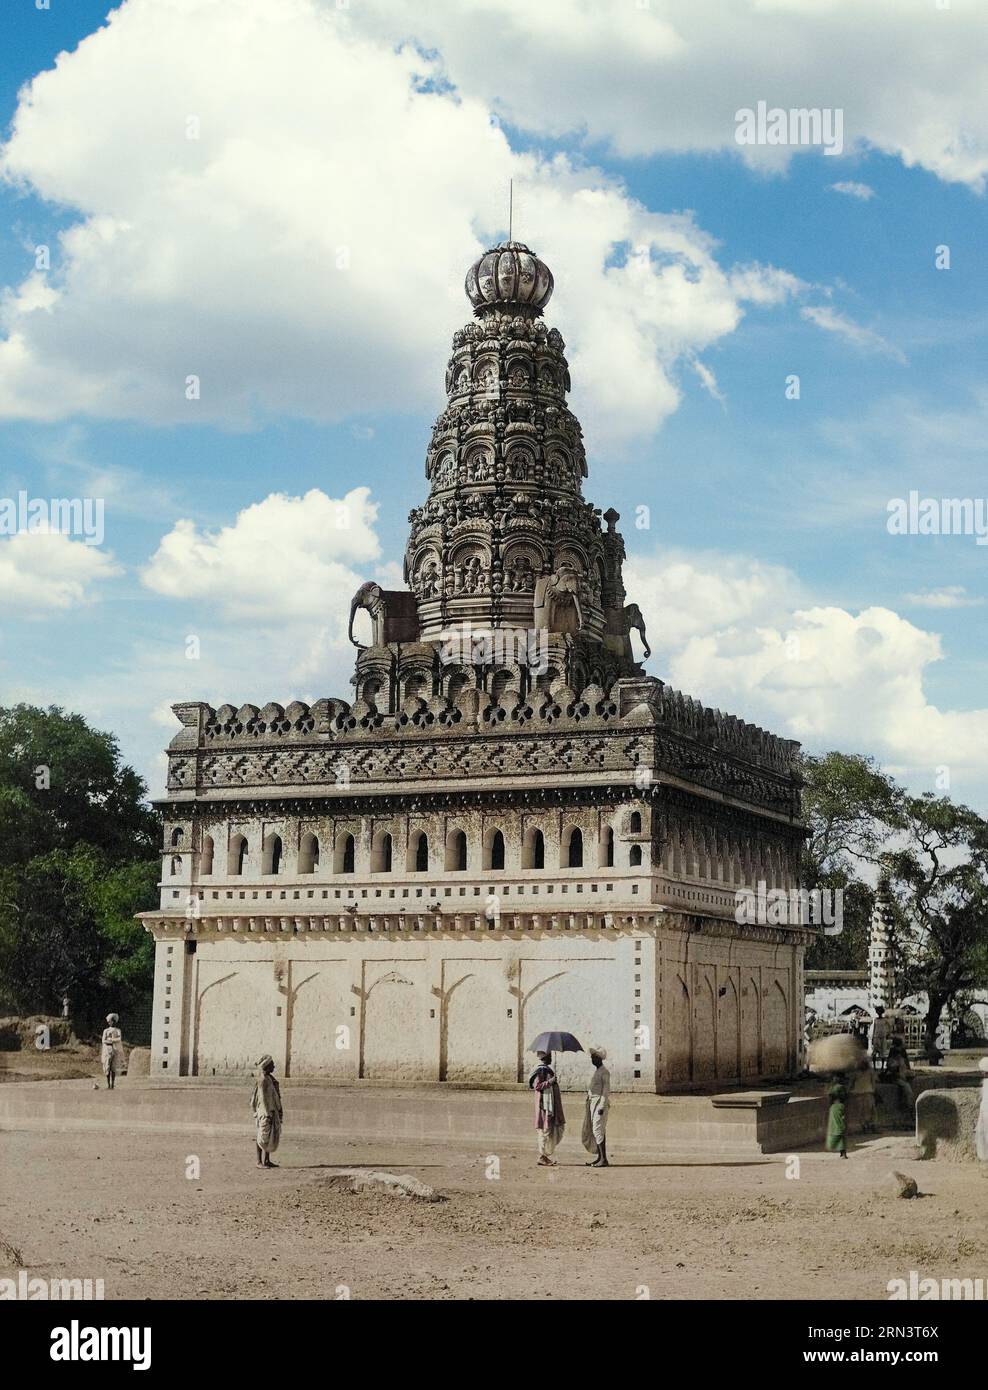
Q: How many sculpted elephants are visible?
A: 3